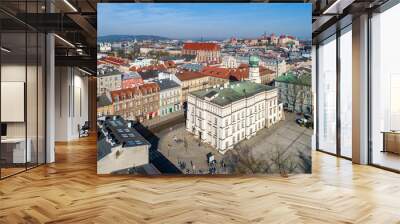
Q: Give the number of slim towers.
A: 1